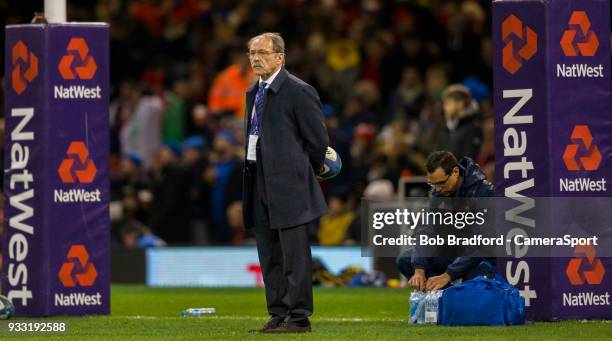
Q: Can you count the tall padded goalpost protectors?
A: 2